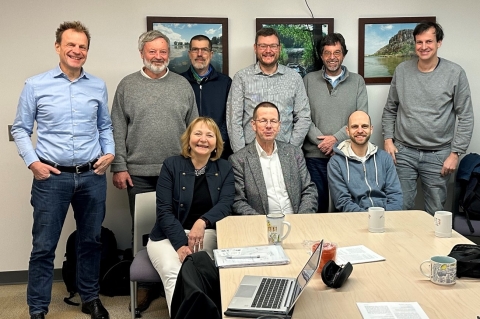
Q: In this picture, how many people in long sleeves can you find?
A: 9